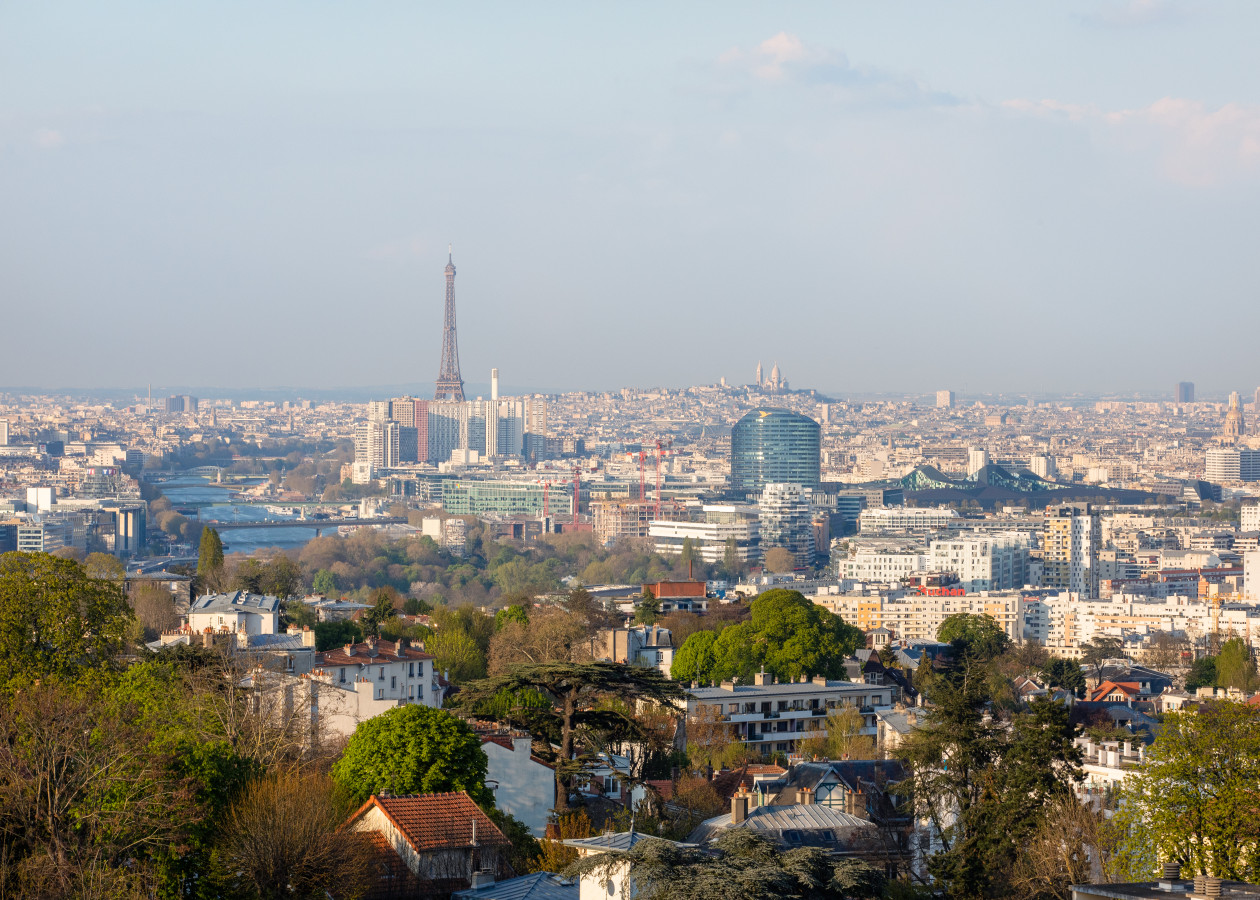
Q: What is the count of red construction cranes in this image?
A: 4